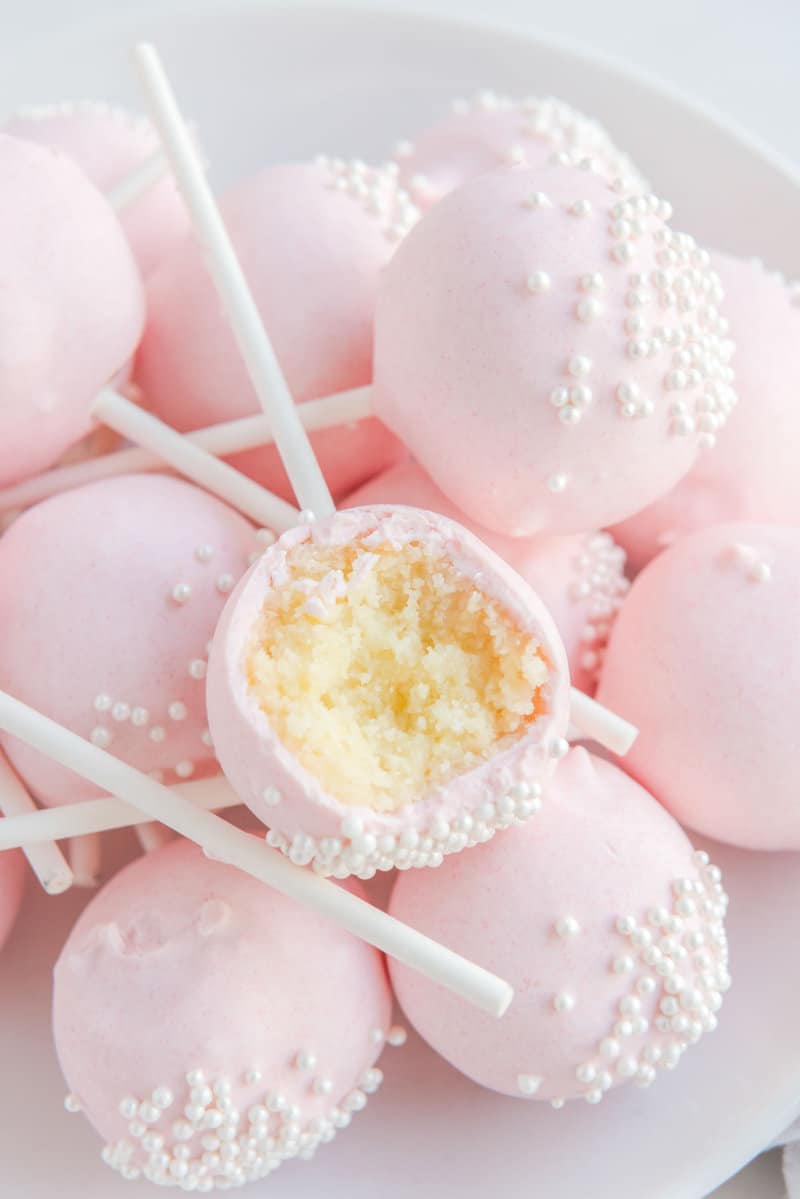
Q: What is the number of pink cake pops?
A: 13